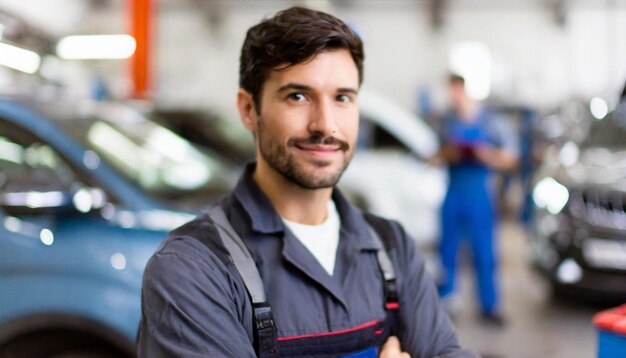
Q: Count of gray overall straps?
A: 2